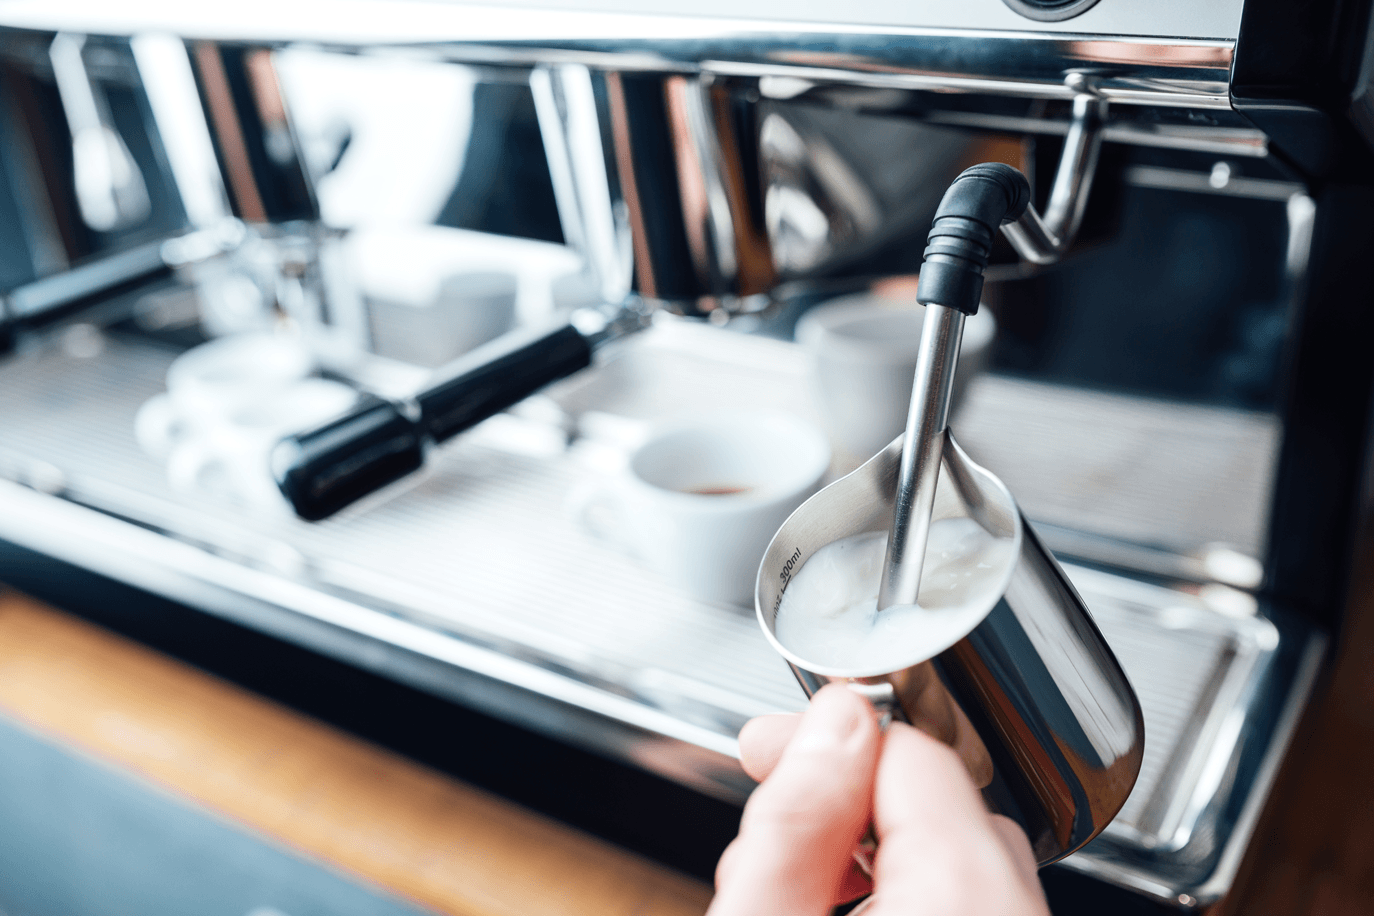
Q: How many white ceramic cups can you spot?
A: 4